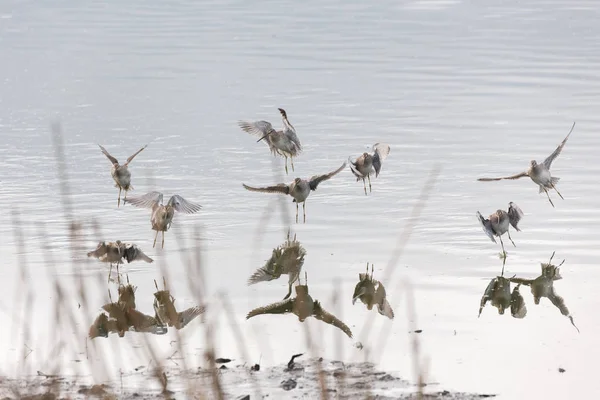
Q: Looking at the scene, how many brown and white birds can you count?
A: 8